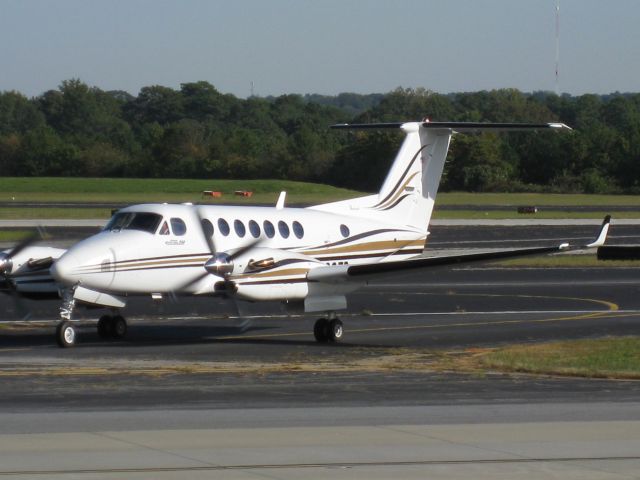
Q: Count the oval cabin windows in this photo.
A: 8